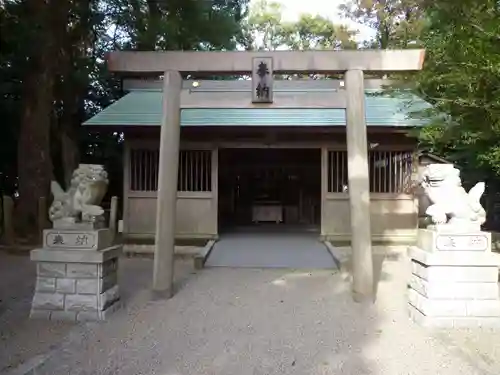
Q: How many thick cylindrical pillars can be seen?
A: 2